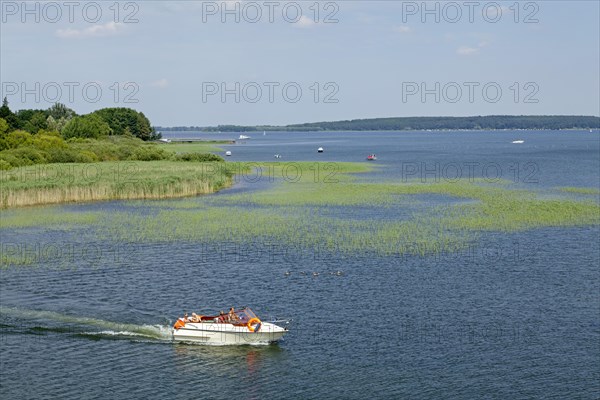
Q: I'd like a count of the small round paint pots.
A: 0